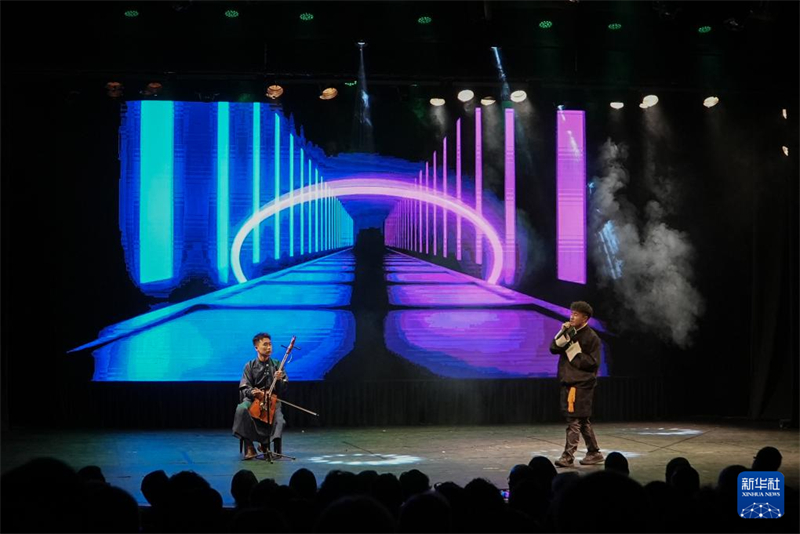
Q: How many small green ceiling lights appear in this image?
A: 7